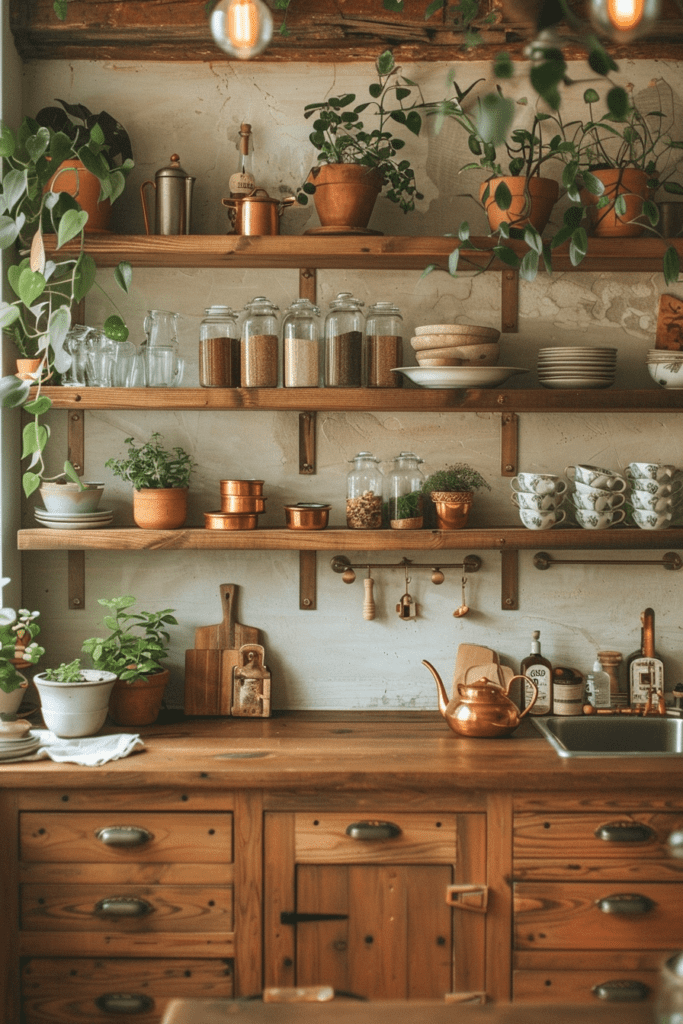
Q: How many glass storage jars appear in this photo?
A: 7